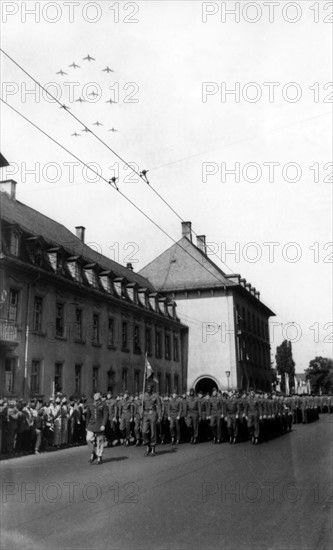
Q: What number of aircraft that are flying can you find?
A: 12